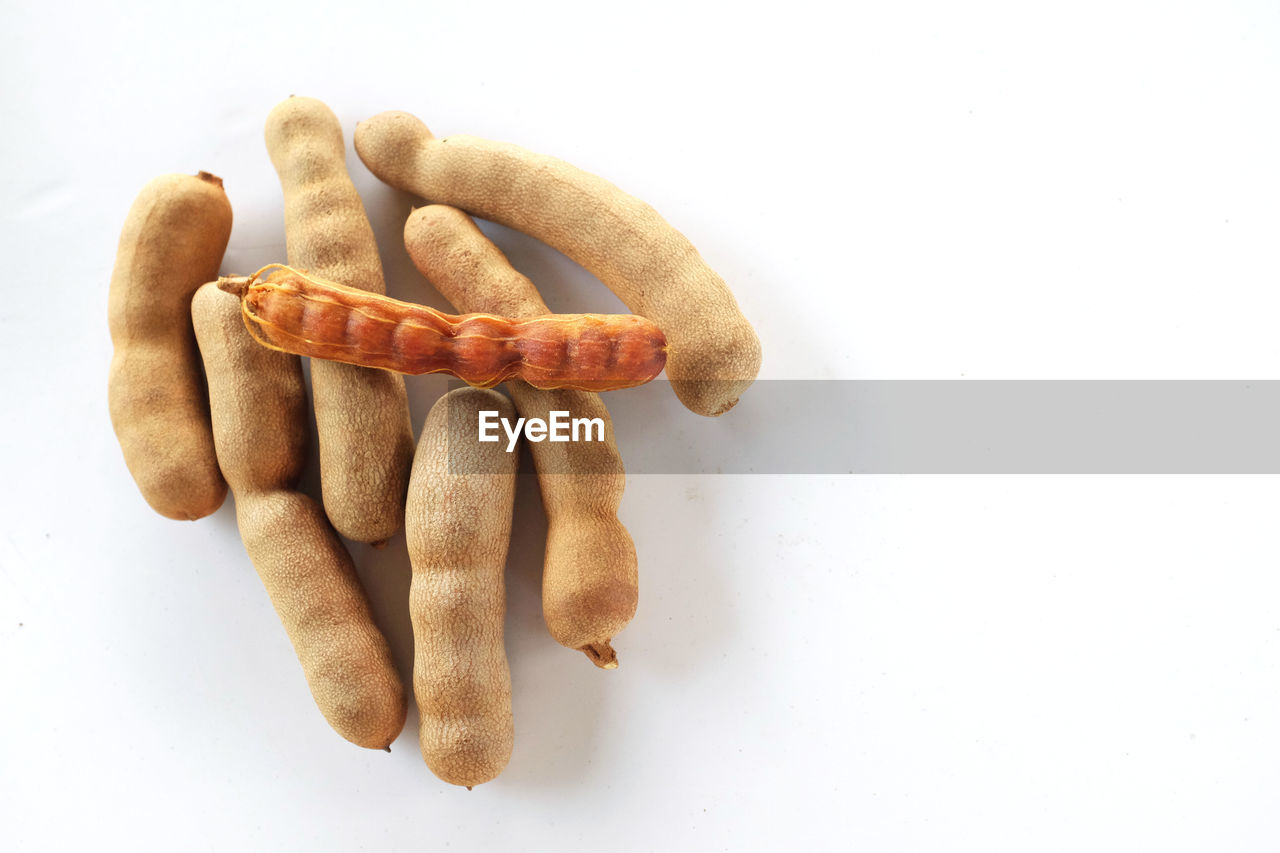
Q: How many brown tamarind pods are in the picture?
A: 6